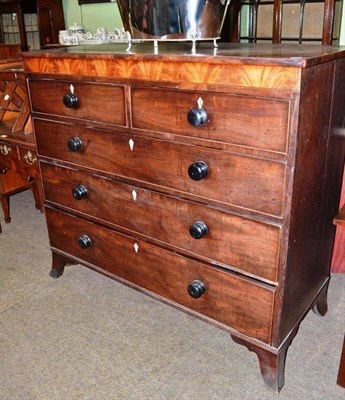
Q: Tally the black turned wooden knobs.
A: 8